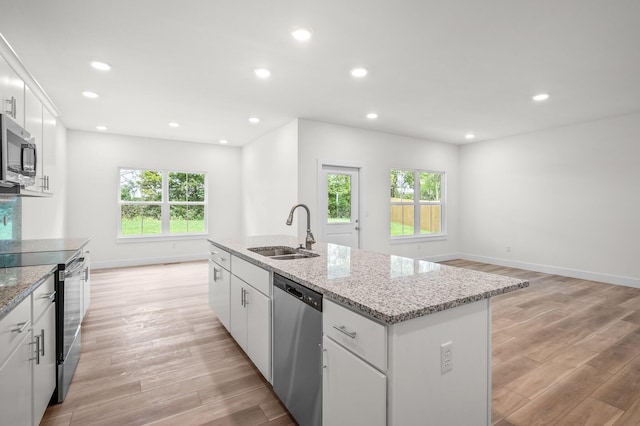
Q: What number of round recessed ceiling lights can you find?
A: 12